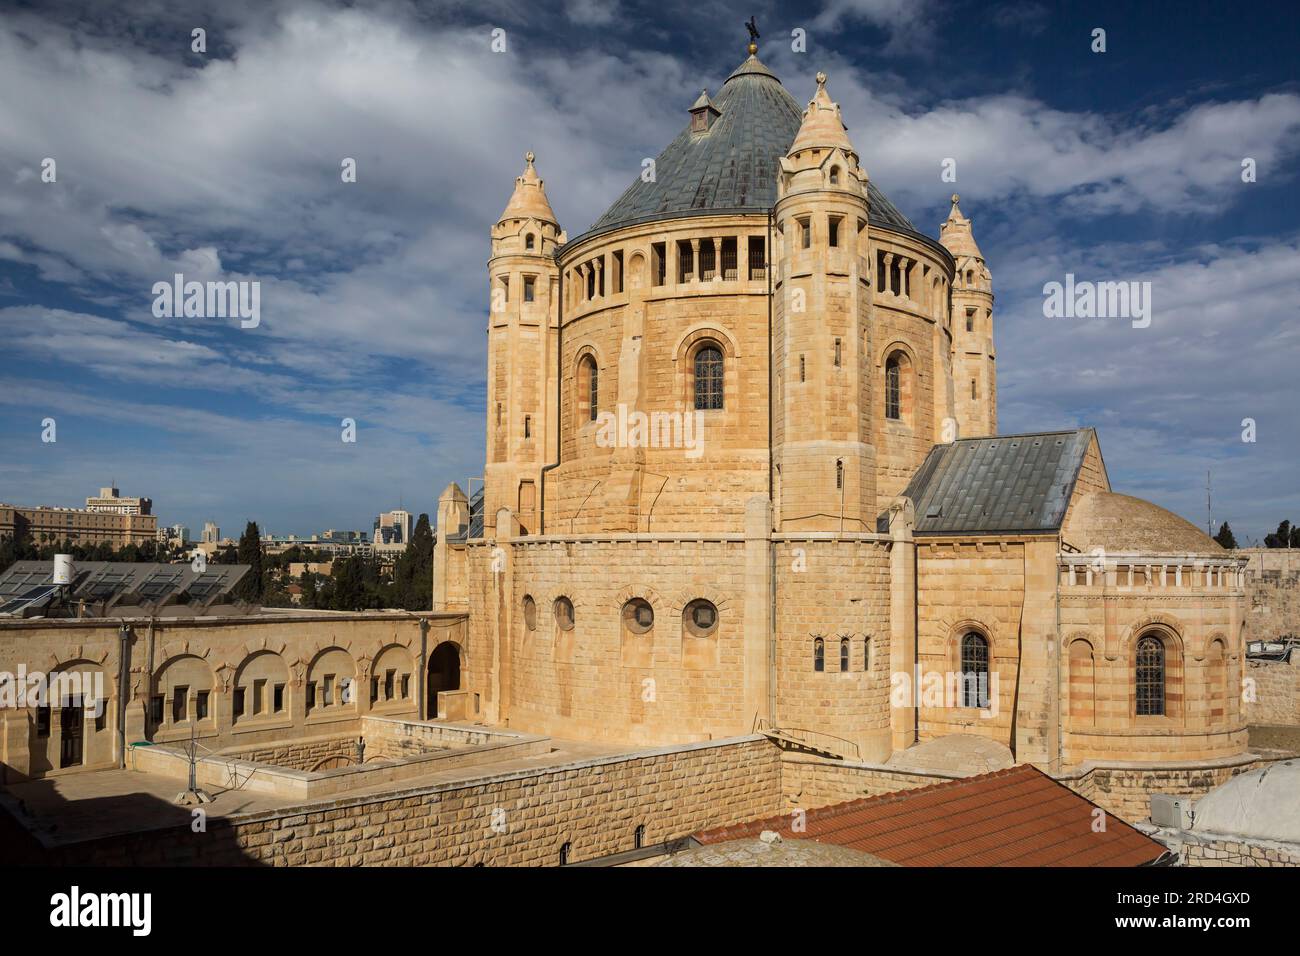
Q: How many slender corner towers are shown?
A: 3